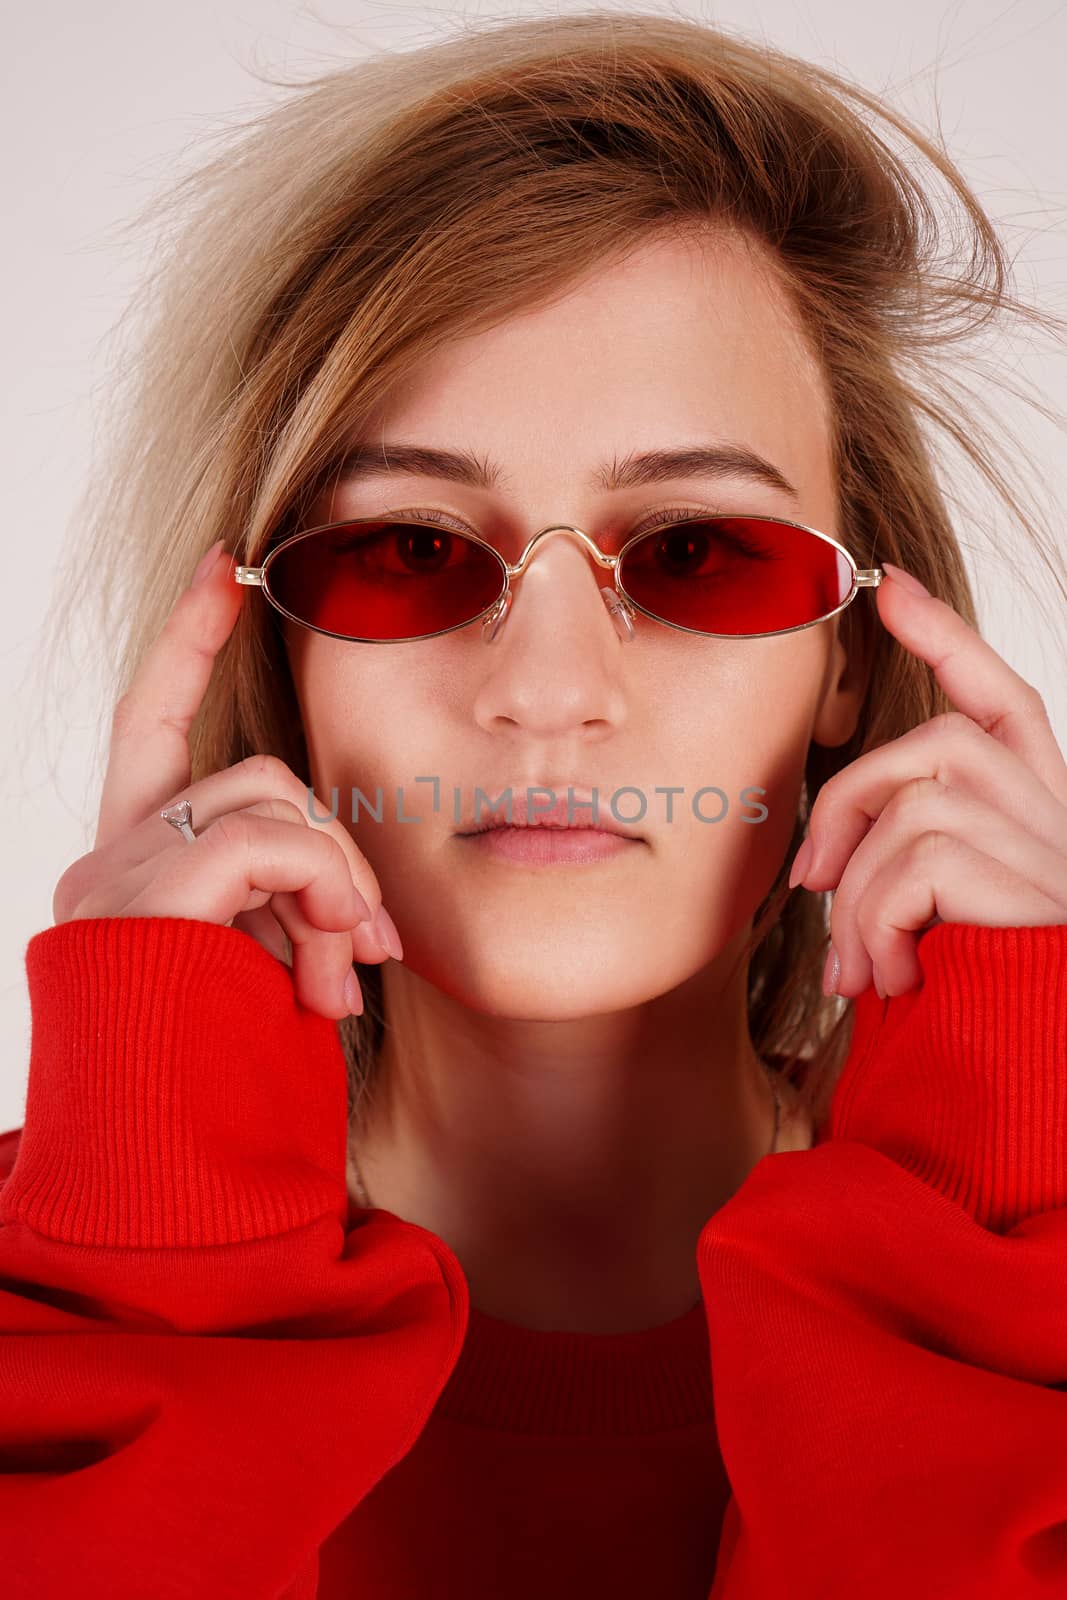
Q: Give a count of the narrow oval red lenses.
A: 2